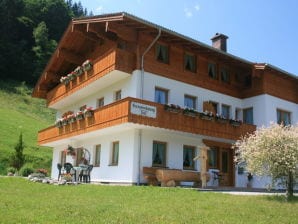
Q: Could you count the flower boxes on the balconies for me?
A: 14